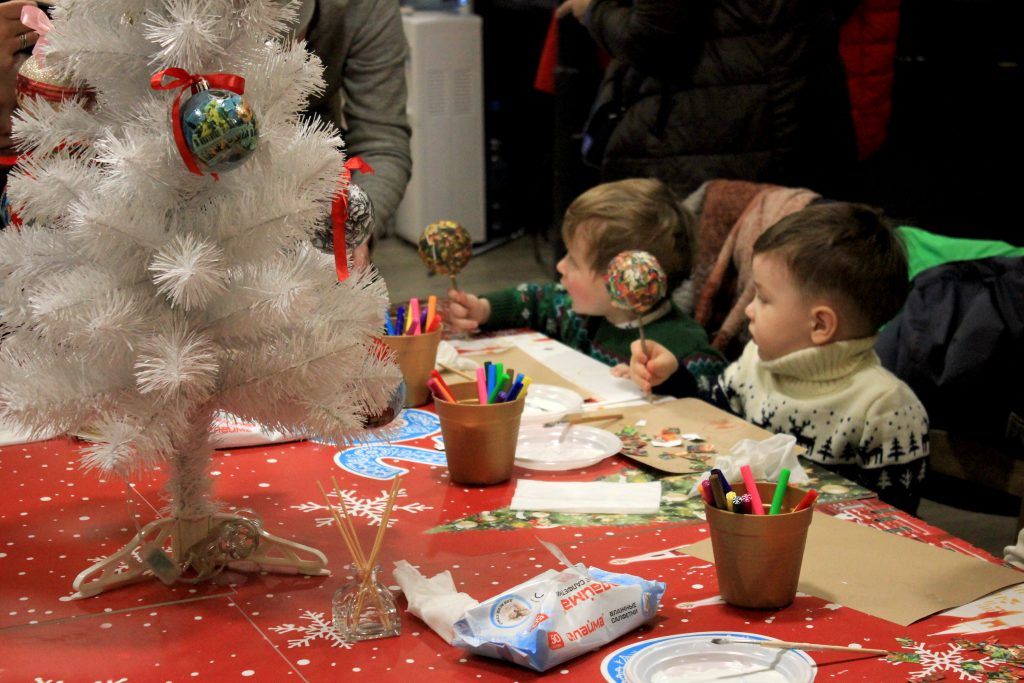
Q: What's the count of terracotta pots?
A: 3